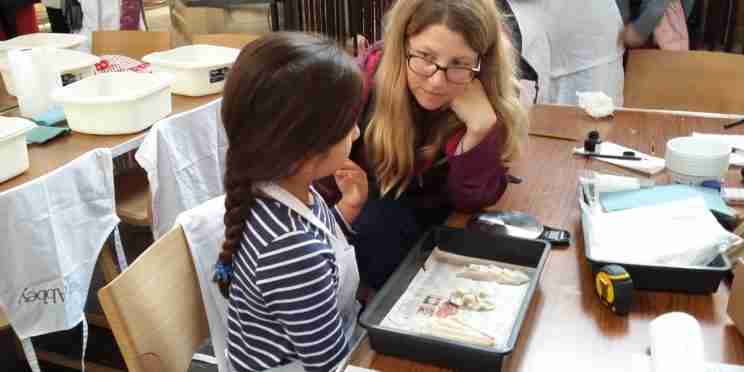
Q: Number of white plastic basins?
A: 5